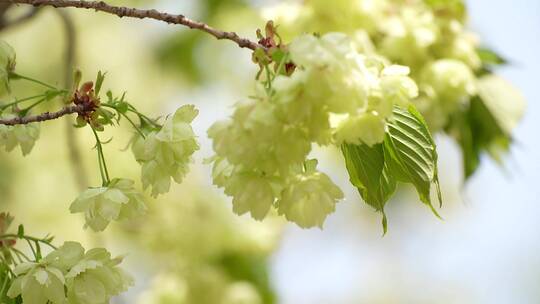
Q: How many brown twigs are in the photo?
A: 2